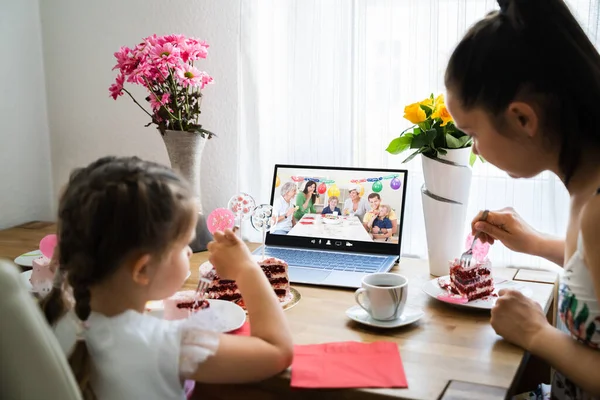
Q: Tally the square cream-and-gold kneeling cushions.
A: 0